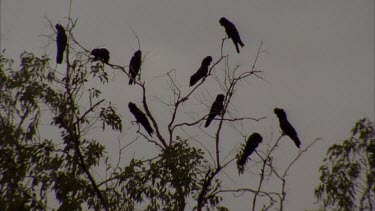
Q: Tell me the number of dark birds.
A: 9